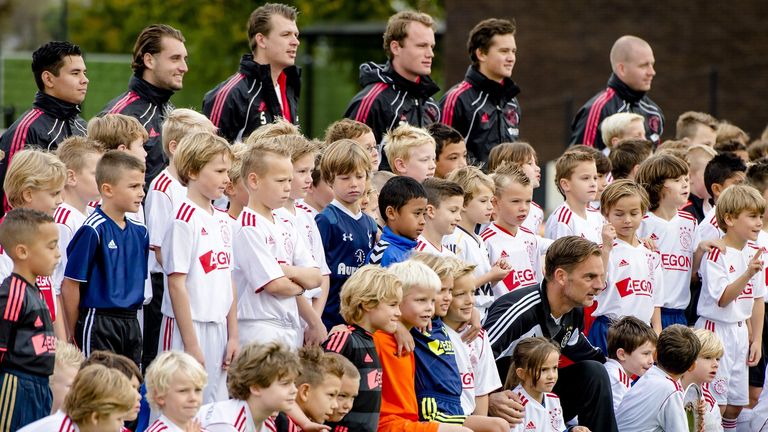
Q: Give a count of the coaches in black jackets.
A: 7